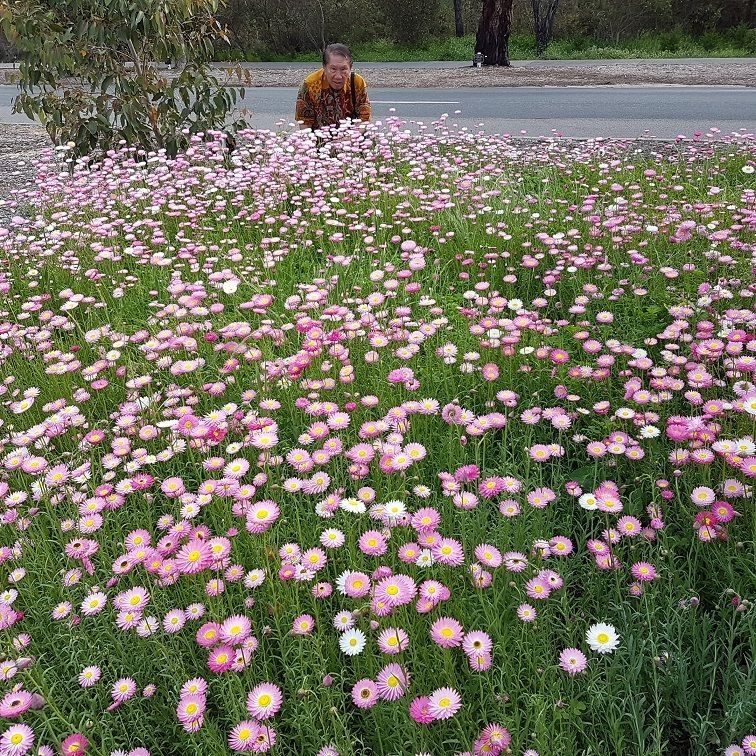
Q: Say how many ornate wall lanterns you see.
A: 0